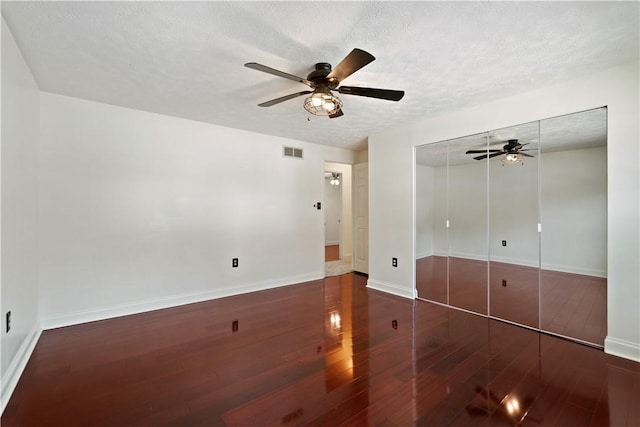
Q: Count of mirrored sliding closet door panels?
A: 4